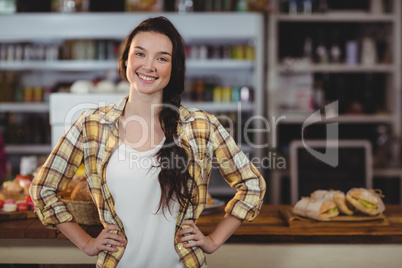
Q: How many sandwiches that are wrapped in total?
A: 3